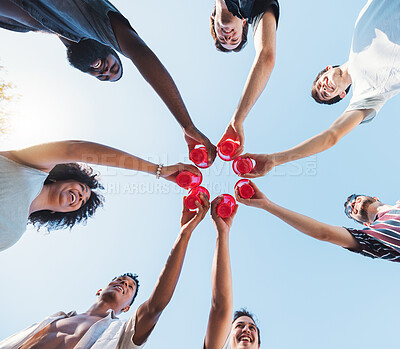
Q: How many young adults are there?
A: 7